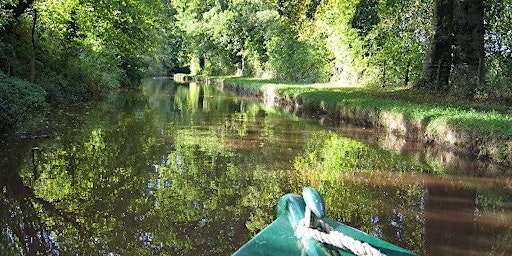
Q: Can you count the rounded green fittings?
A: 2